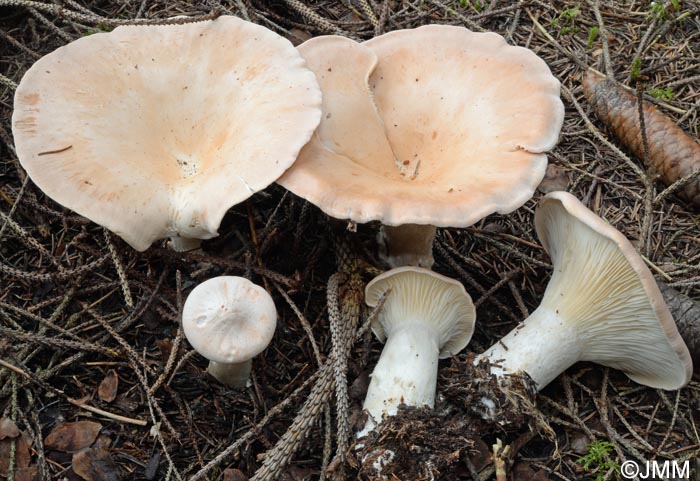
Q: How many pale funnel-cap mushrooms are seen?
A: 5